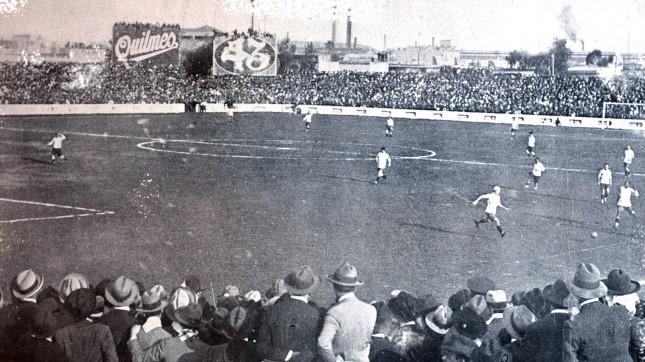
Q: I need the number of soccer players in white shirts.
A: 11